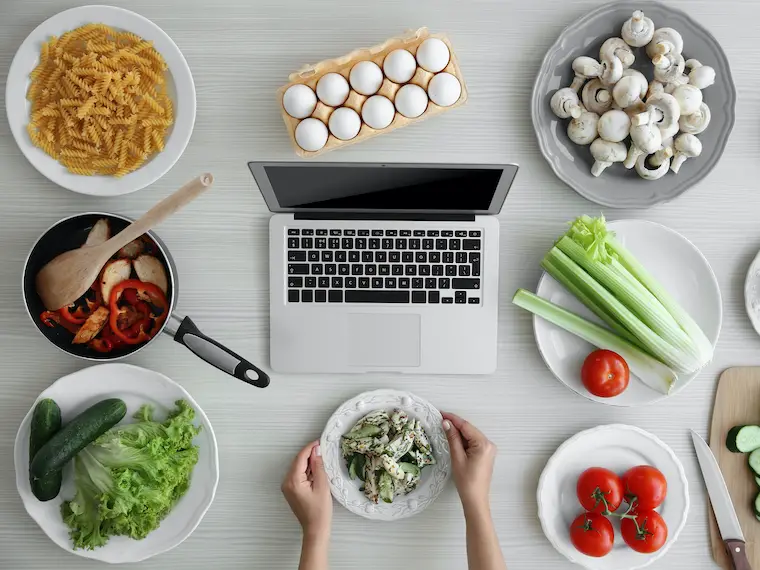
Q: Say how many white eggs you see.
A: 10